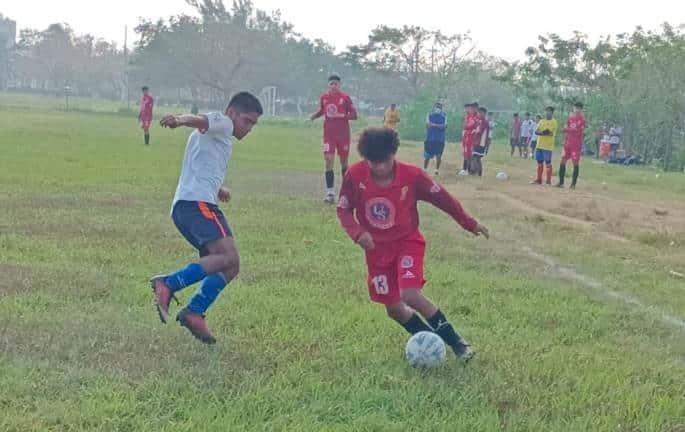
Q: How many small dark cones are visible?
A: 0